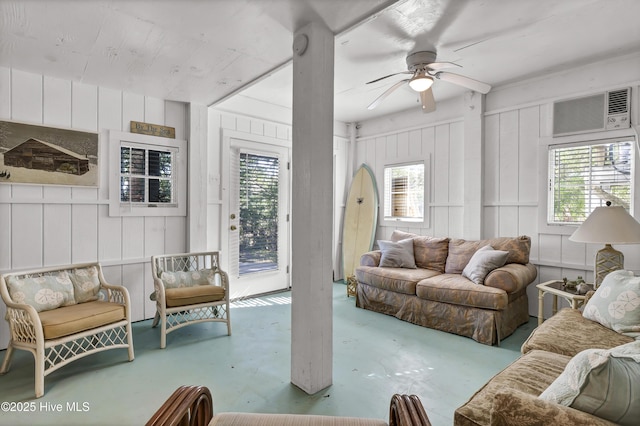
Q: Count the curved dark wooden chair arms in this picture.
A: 2